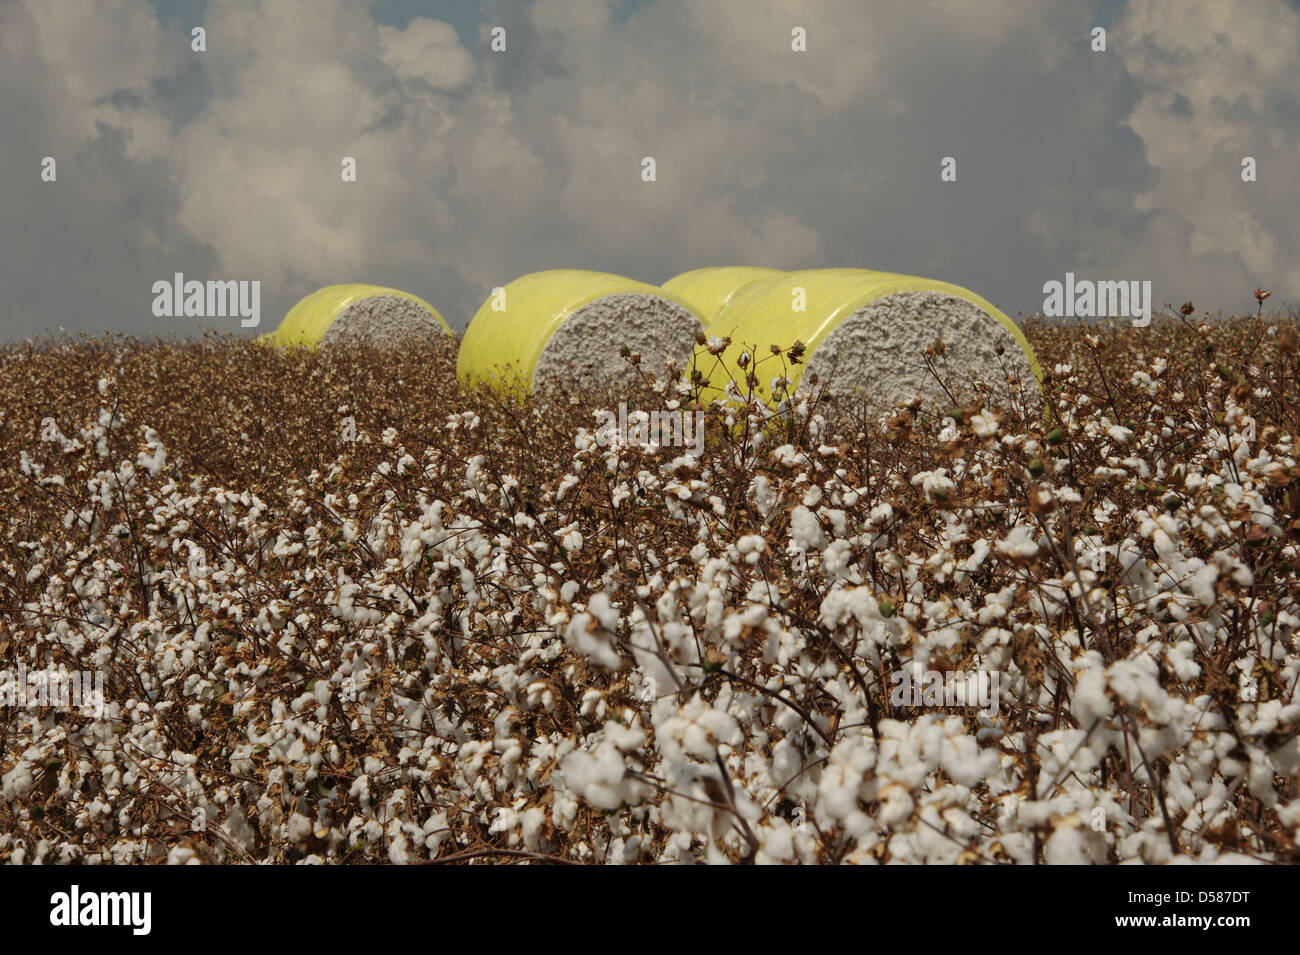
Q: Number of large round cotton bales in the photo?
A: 4